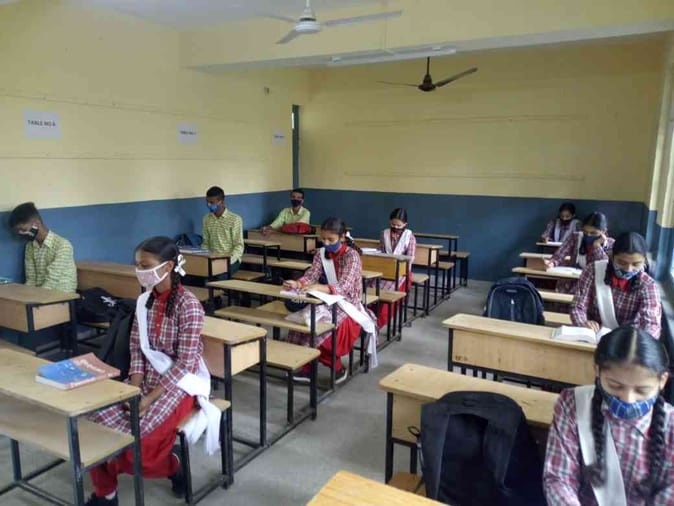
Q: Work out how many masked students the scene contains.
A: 10